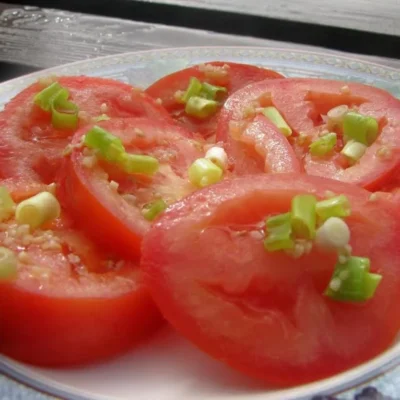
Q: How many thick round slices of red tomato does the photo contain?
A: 6